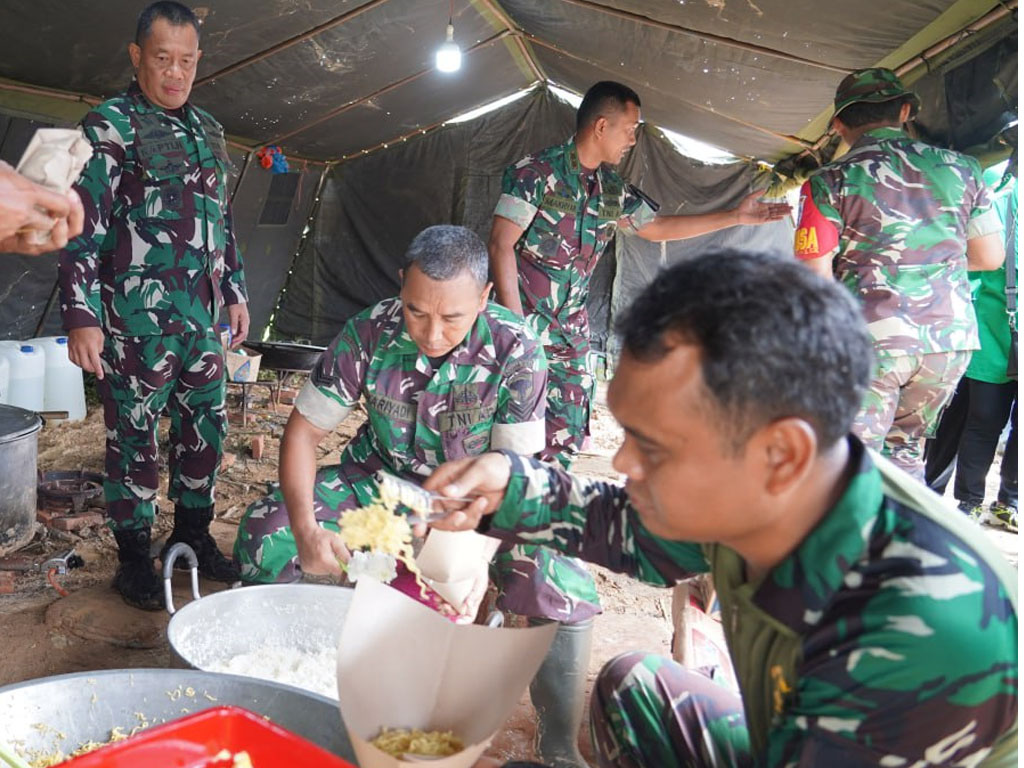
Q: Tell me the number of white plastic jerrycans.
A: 3